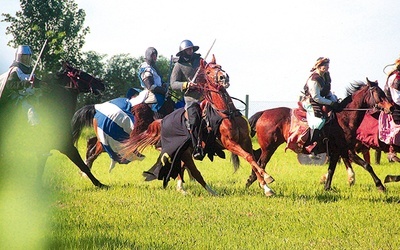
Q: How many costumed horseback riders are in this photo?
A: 5